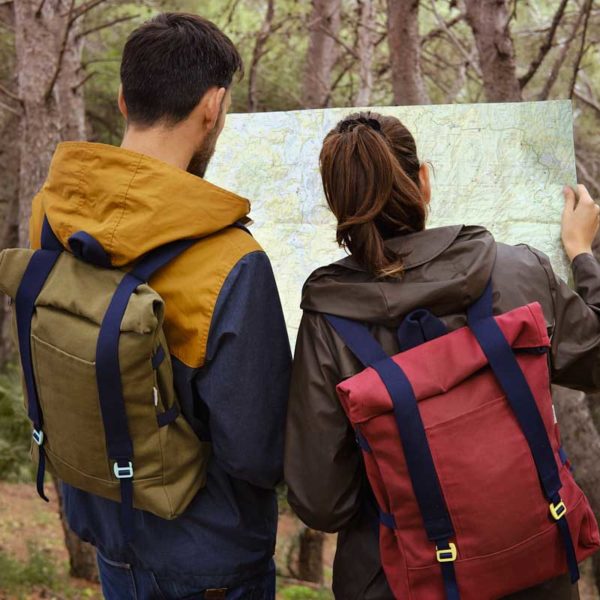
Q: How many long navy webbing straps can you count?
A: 4